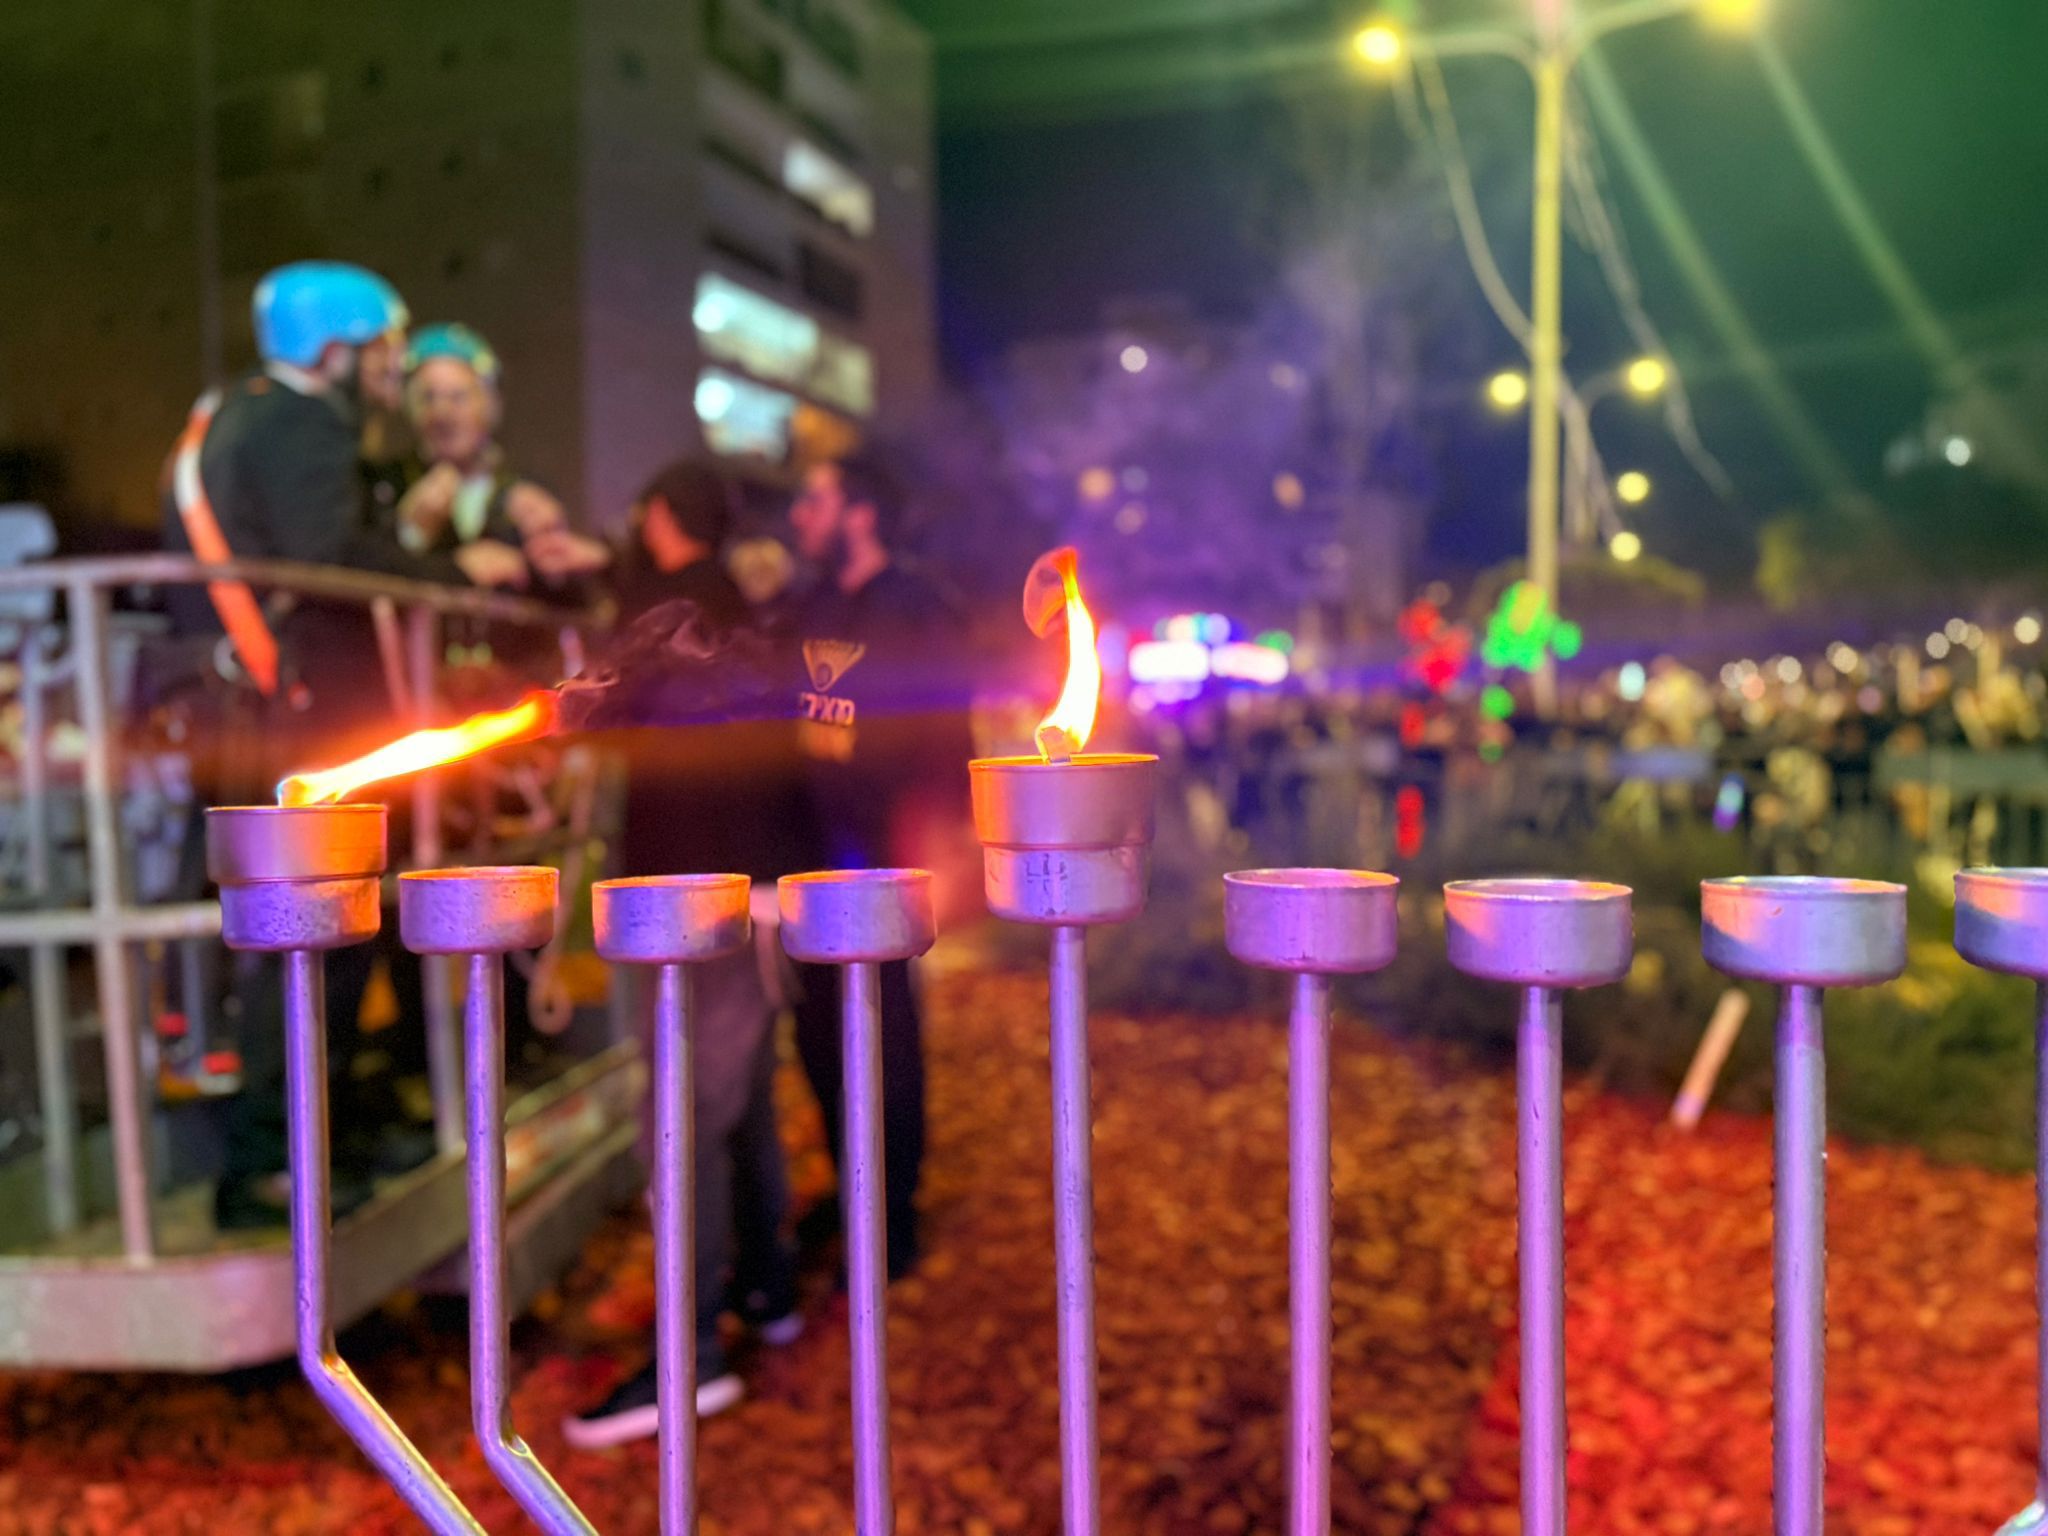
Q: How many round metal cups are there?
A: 9